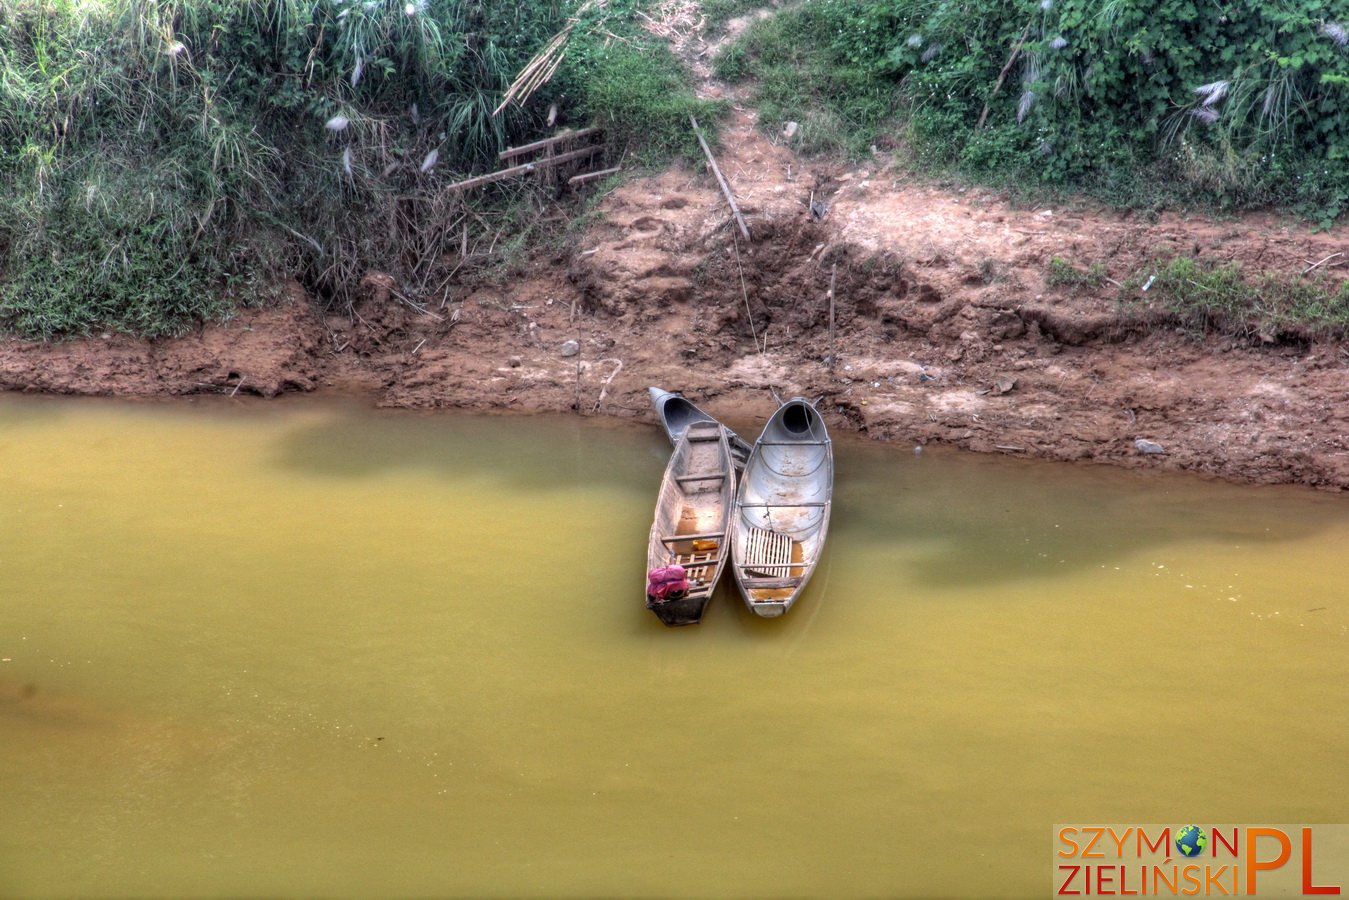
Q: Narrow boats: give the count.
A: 3